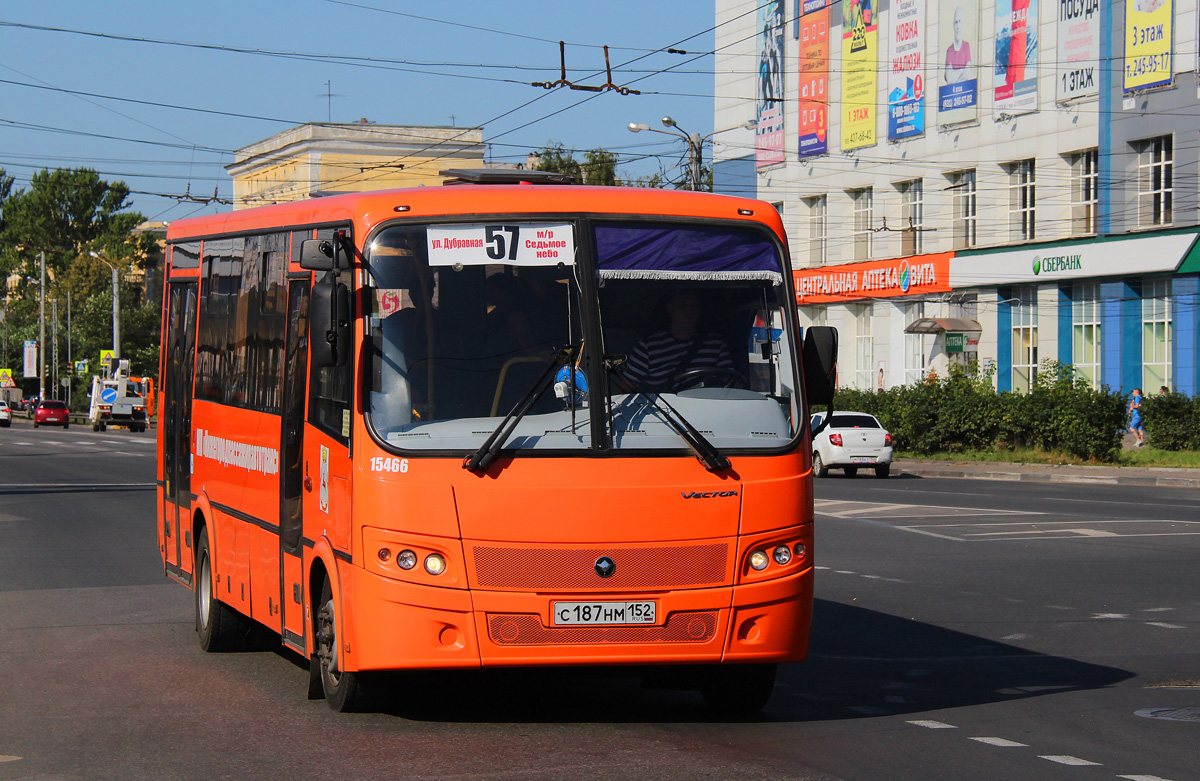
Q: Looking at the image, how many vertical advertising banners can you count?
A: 8